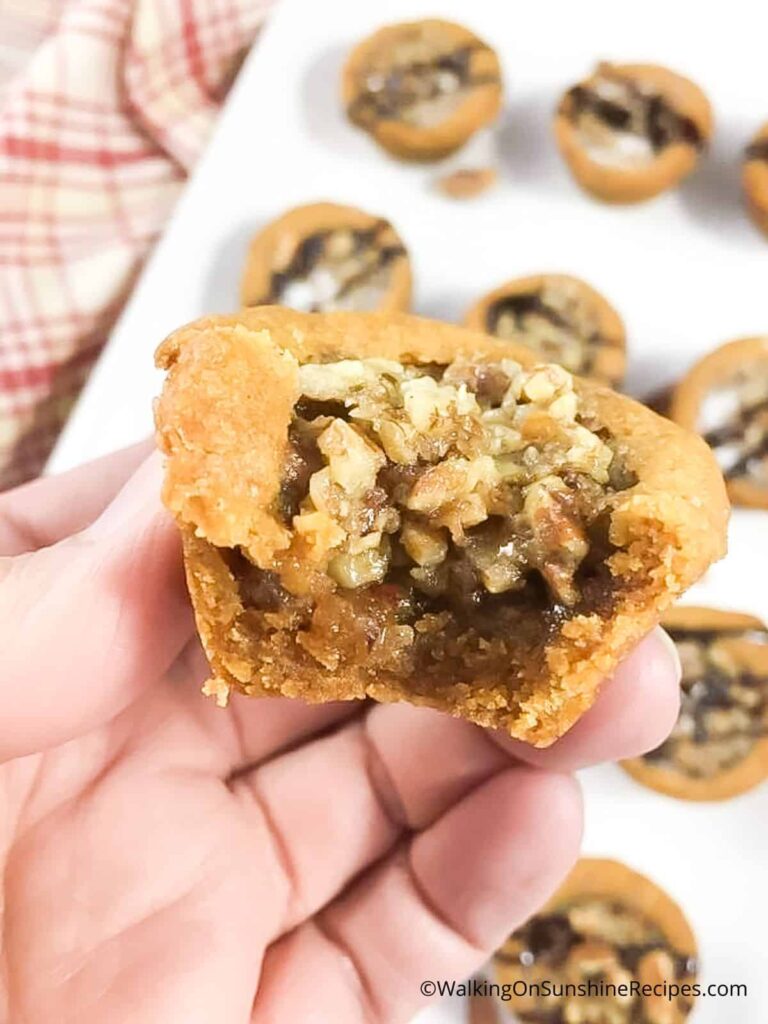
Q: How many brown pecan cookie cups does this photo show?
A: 9